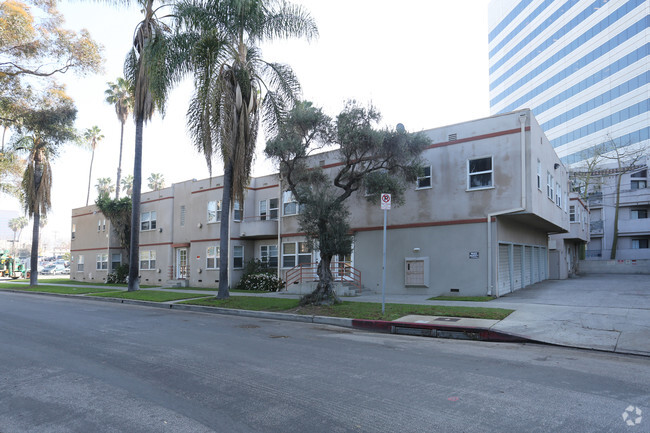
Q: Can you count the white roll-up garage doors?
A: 5